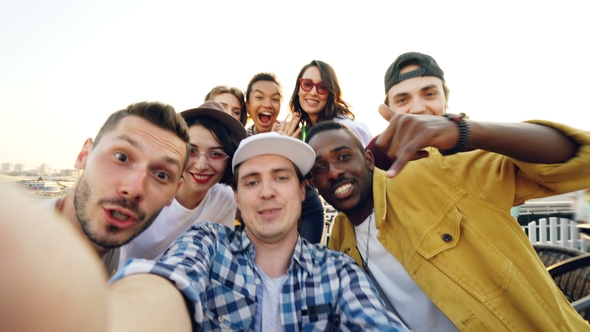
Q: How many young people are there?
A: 8